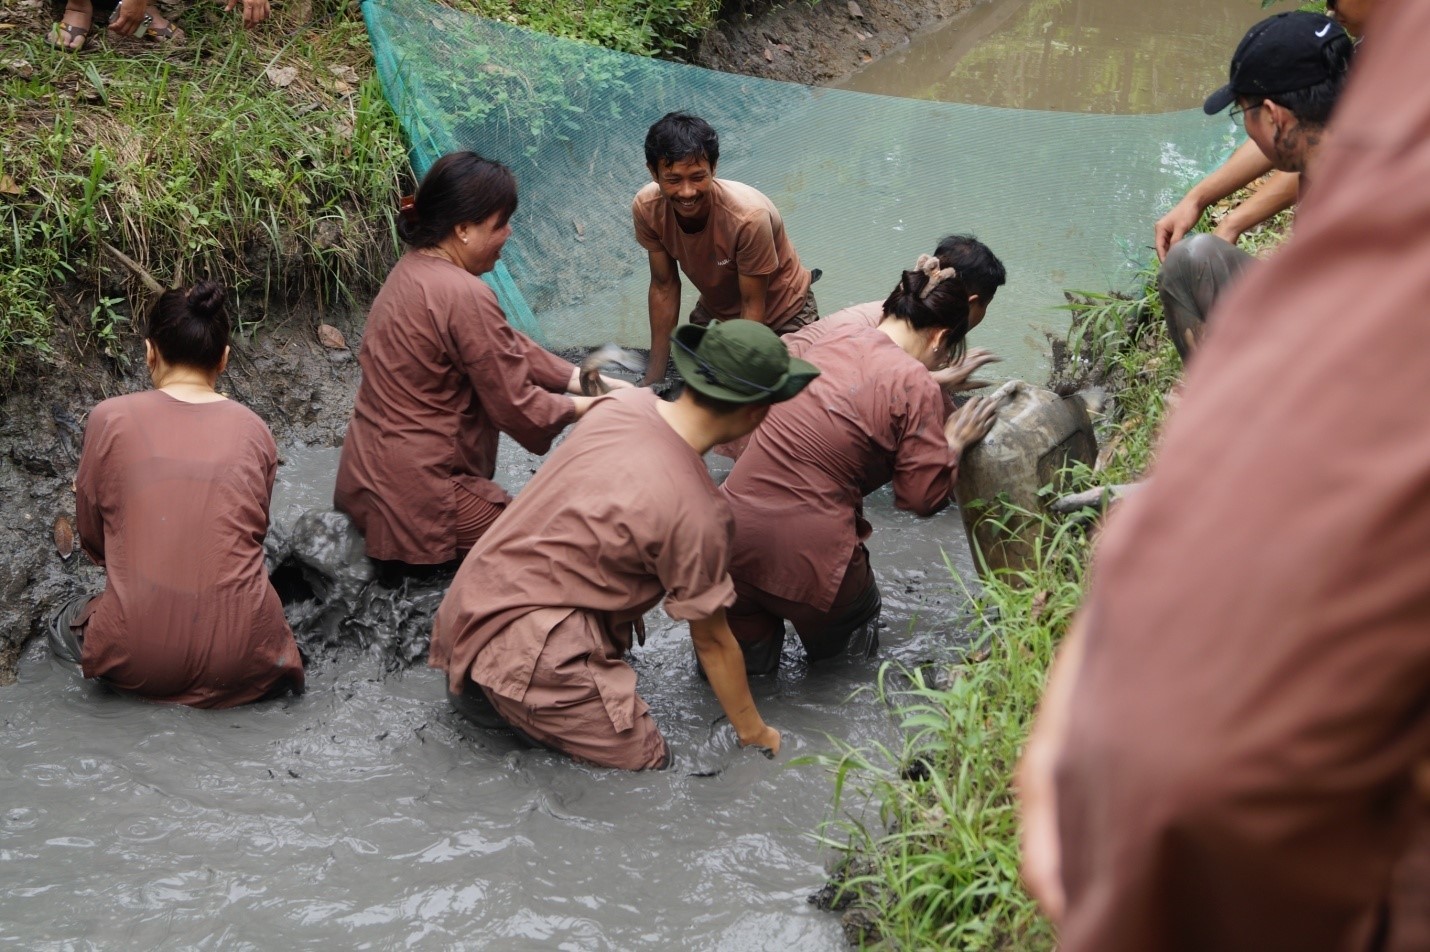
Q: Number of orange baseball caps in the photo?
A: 0